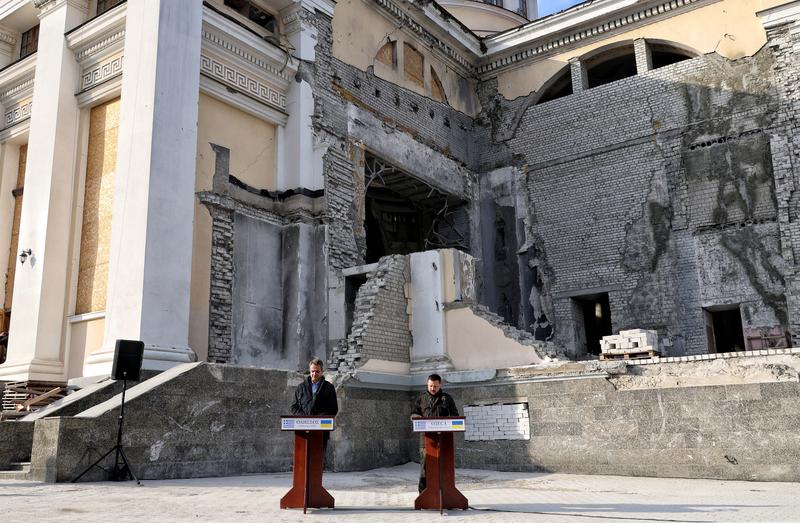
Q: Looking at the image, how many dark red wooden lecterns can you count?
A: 2